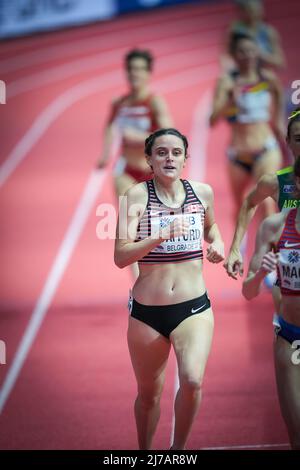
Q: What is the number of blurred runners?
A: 3